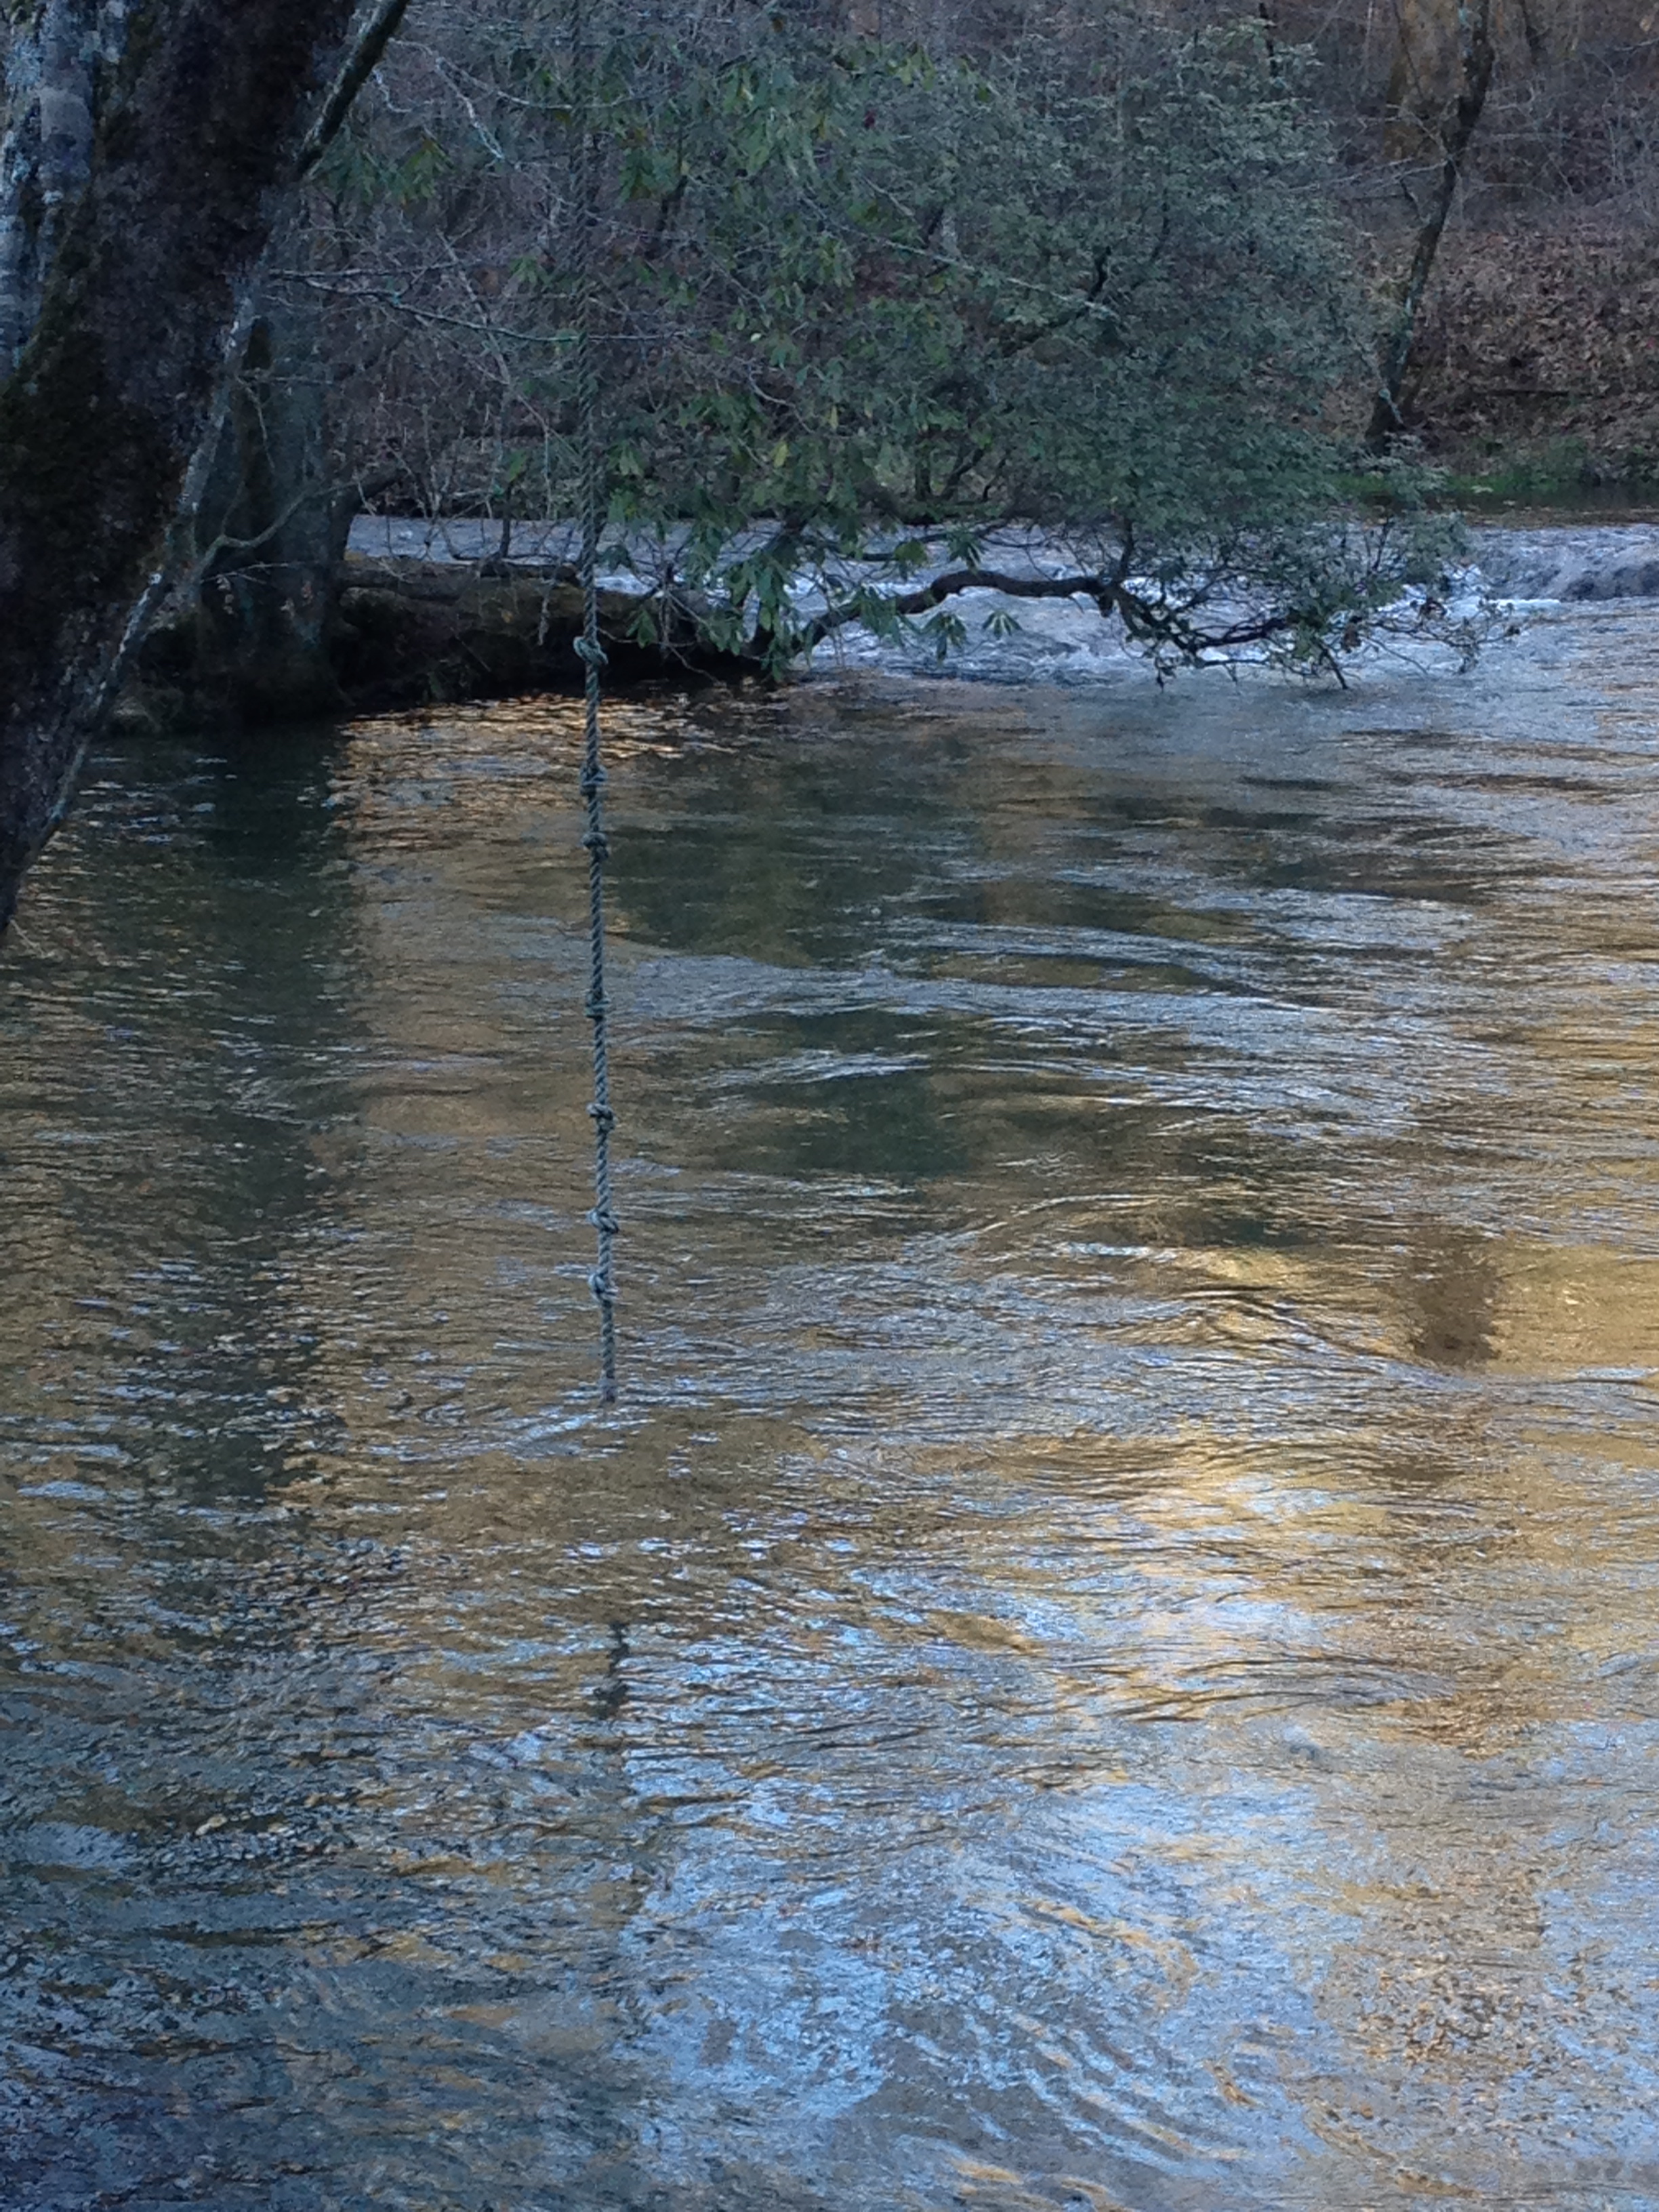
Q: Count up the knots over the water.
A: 7